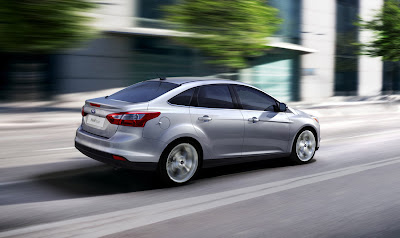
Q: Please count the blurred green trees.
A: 3